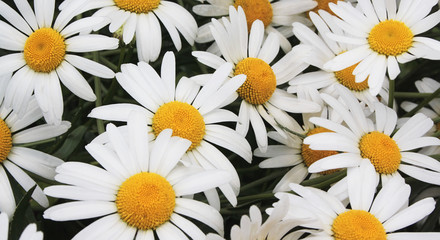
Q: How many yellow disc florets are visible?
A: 13